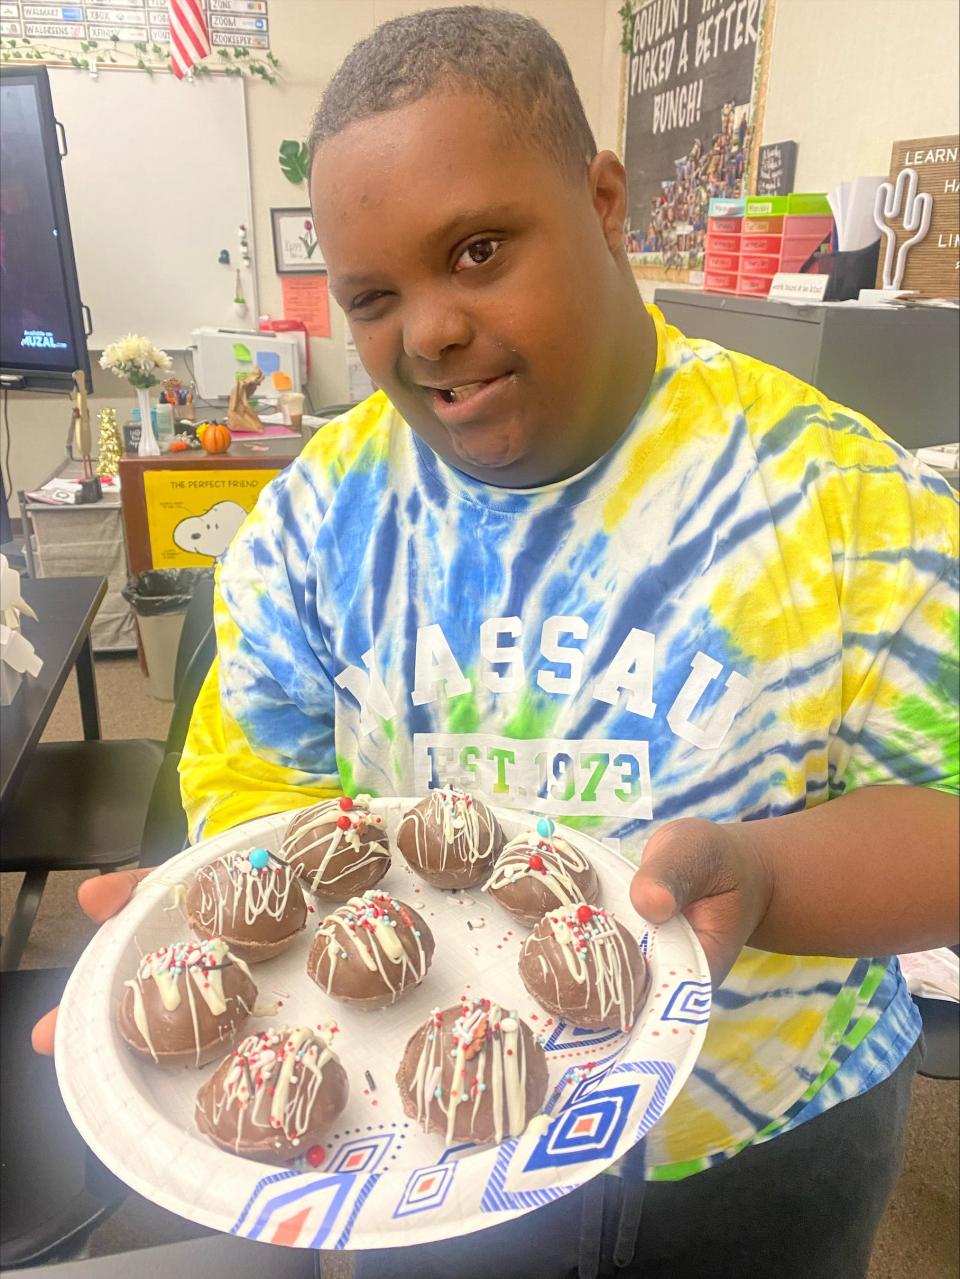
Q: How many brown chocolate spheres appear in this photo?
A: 9